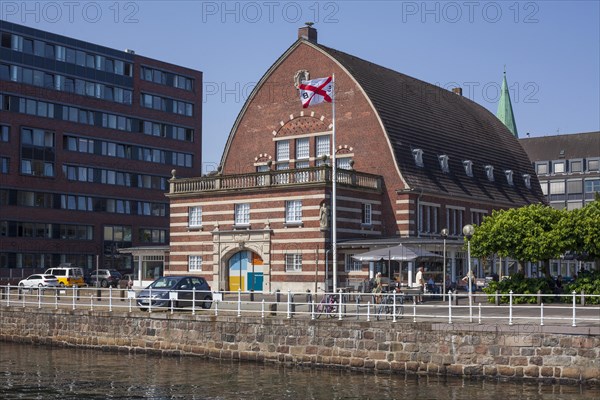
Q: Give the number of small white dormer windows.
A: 6